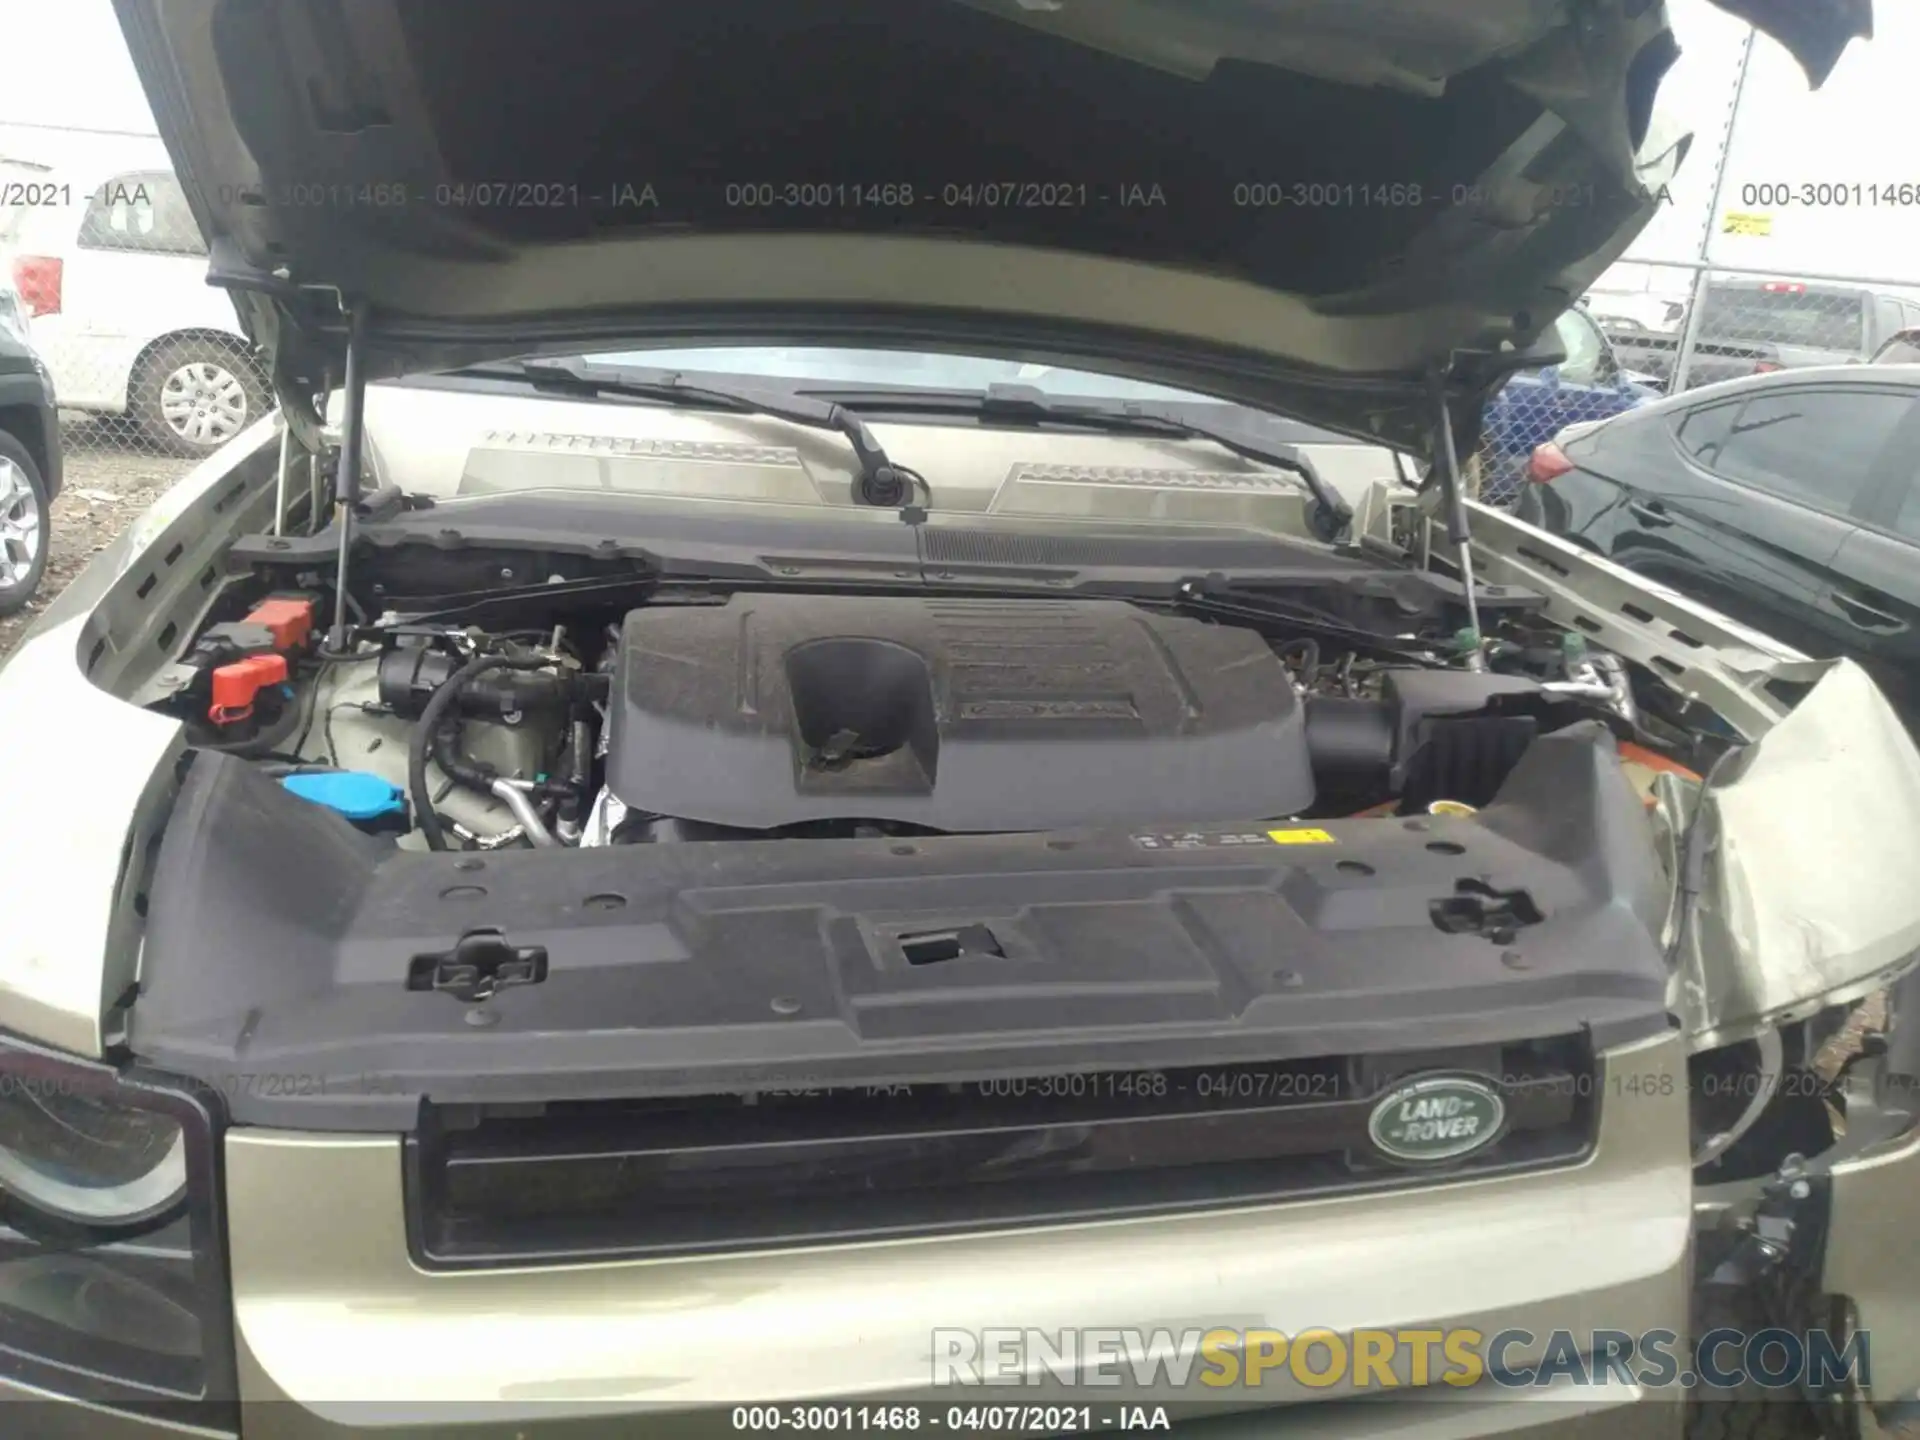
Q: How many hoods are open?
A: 1